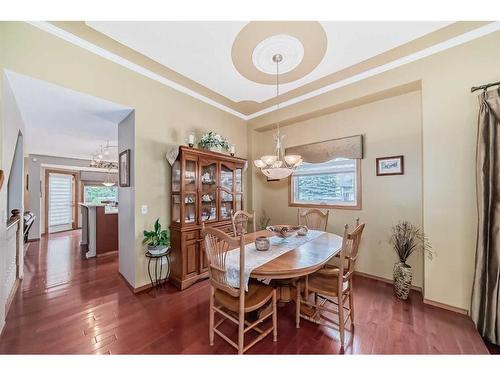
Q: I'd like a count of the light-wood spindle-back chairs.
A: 4